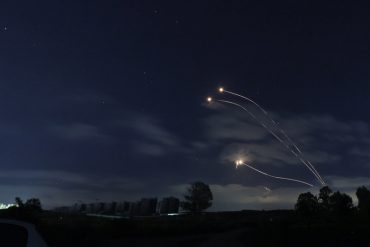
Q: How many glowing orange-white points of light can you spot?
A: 3